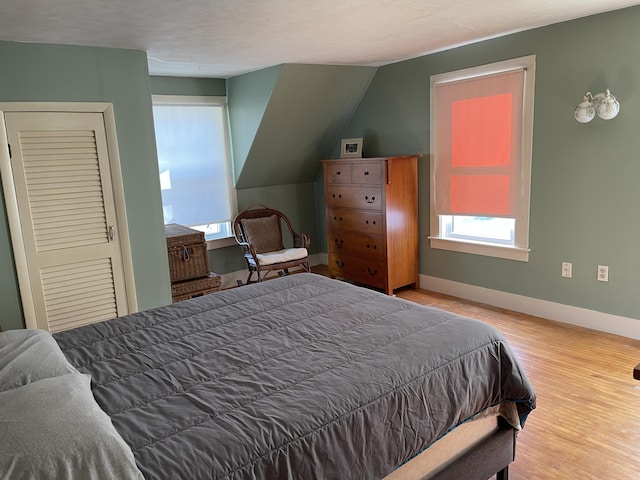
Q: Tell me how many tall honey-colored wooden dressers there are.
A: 1